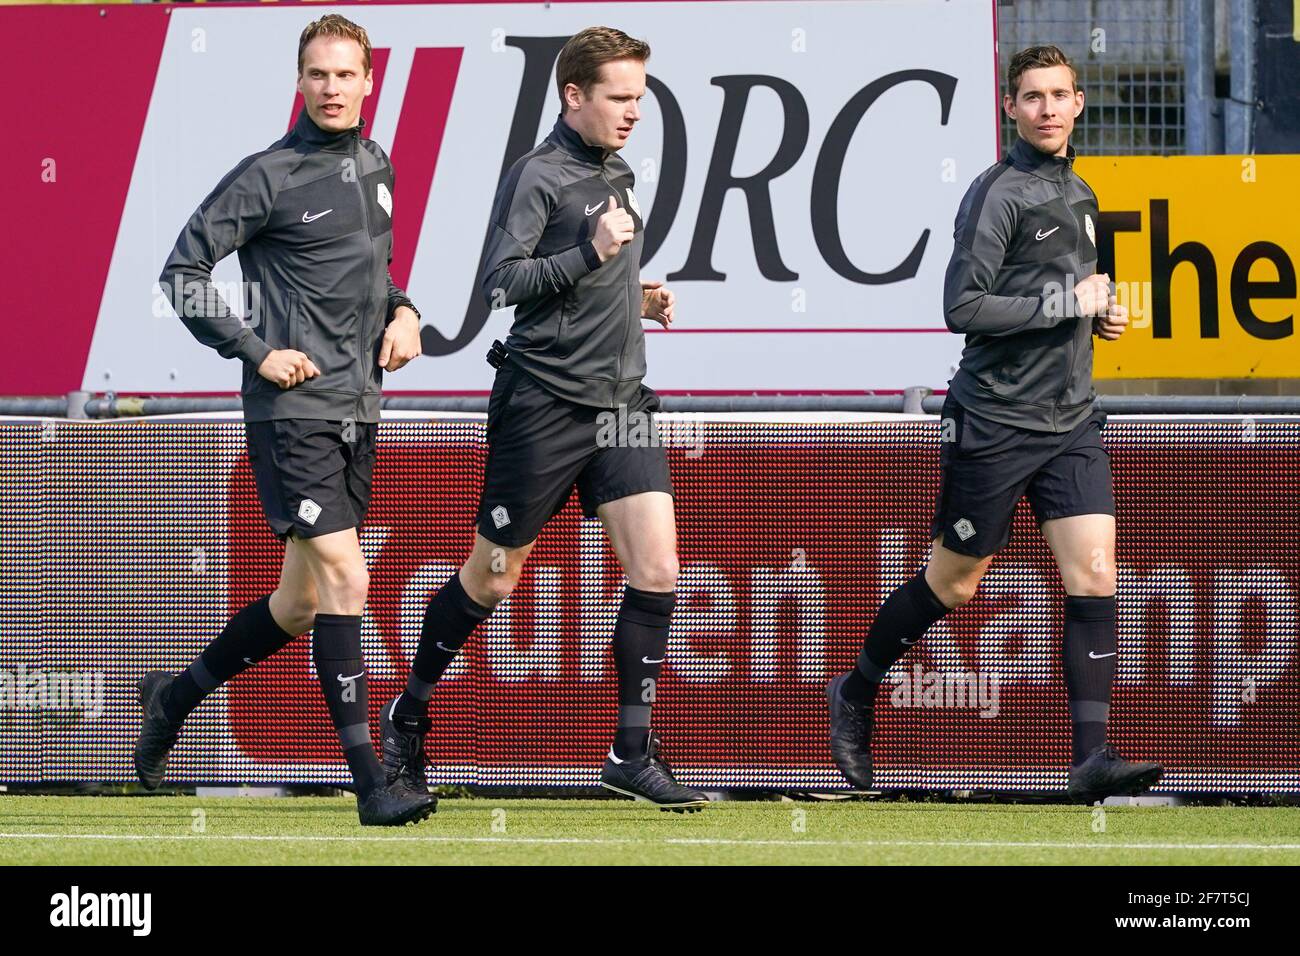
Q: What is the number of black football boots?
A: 6